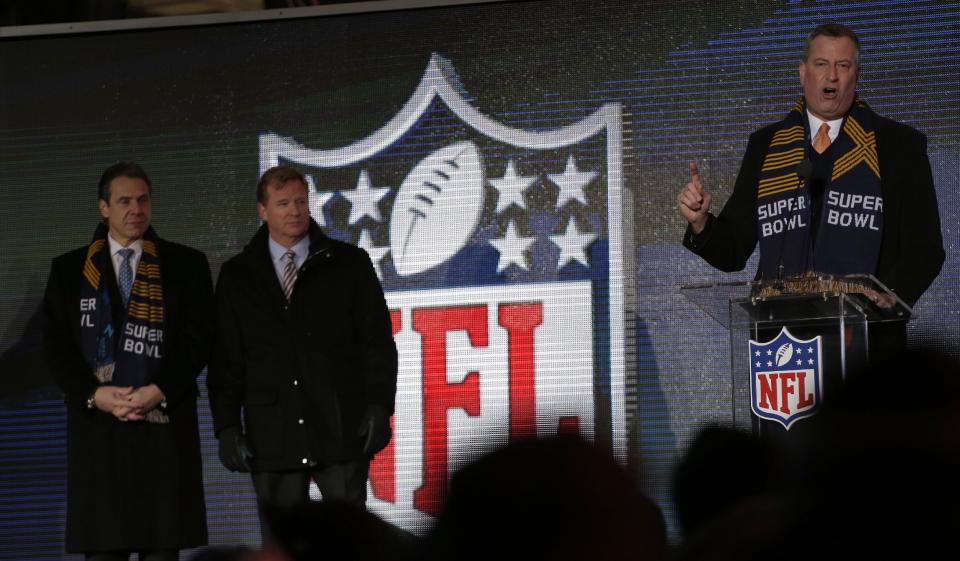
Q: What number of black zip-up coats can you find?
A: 1